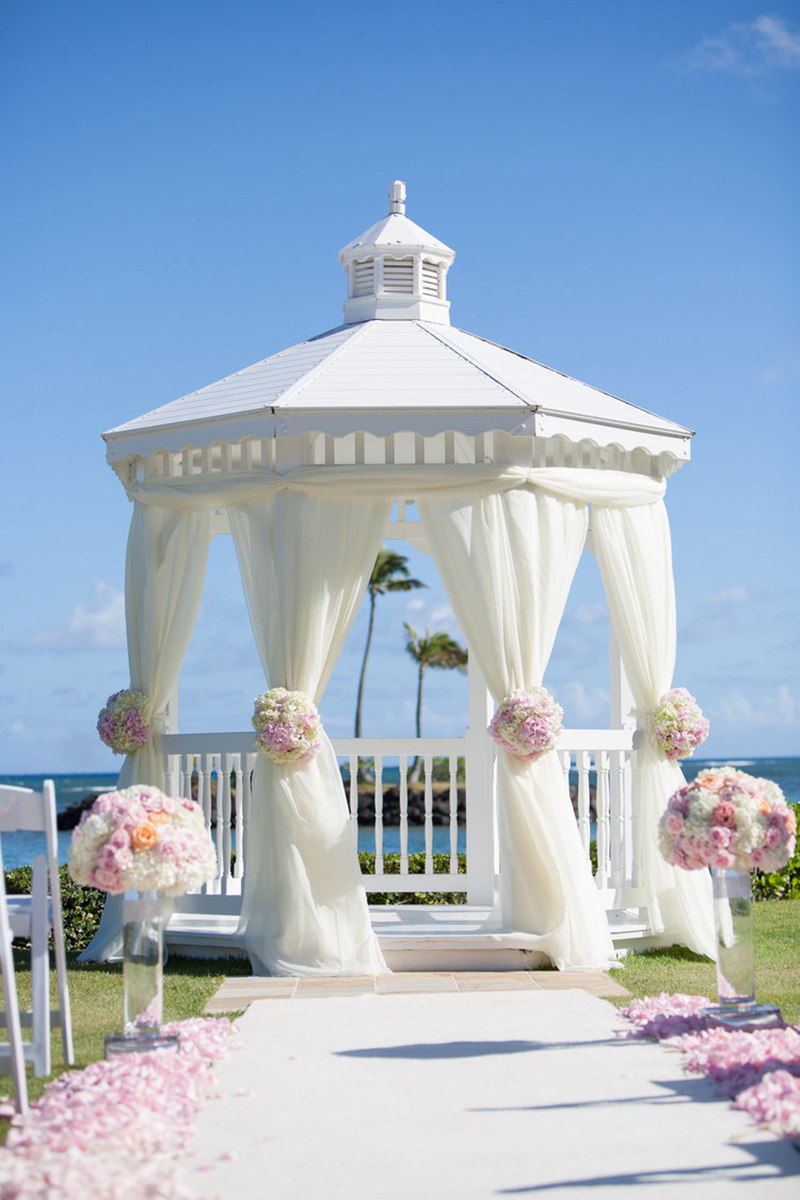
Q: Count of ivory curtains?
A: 4